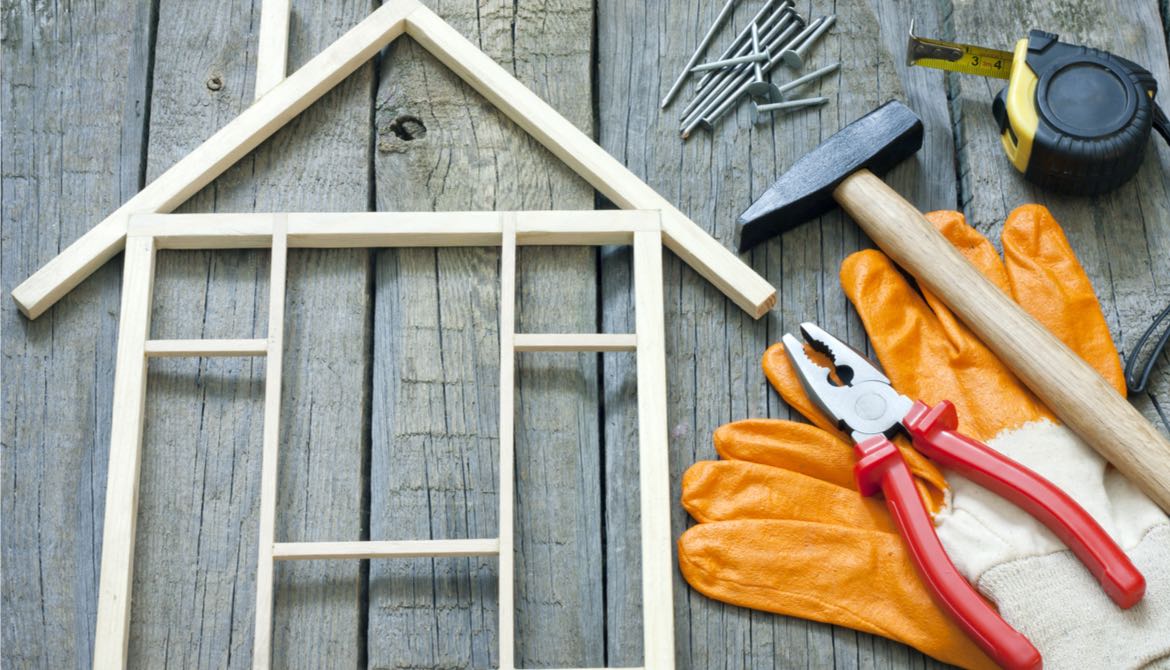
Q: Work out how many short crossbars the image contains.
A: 3